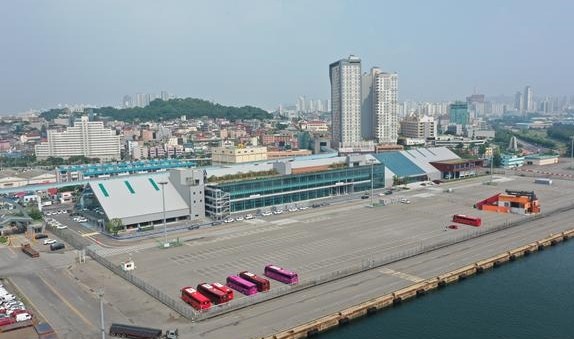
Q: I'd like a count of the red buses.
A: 5